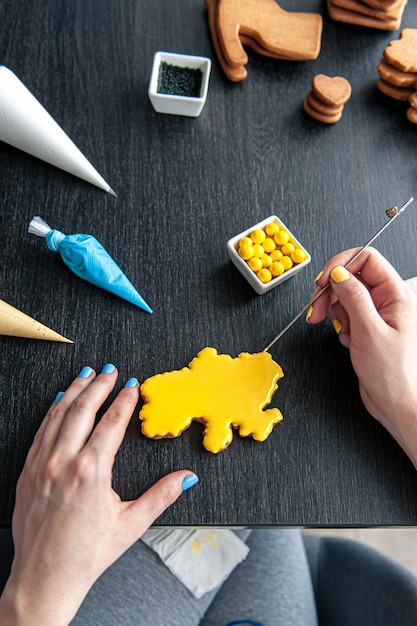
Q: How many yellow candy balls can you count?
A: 15